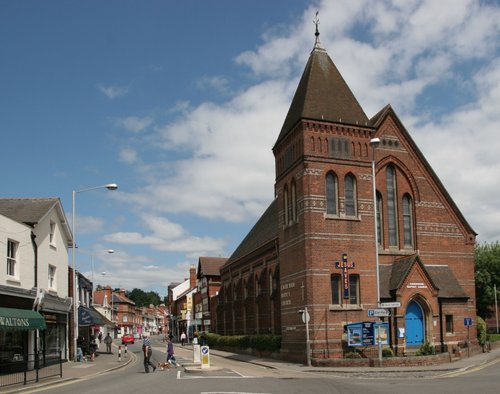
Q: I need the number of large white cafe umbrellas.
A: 0